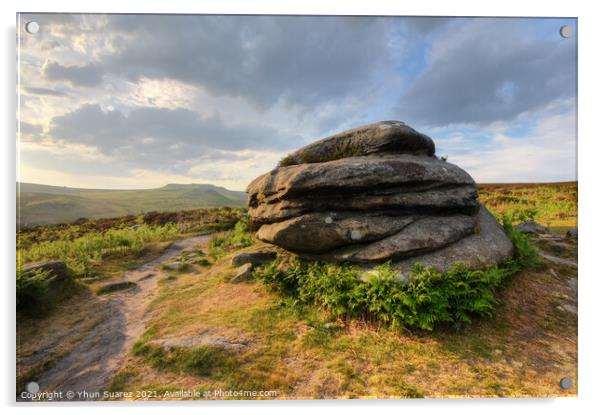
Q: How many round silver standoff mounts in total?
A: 4